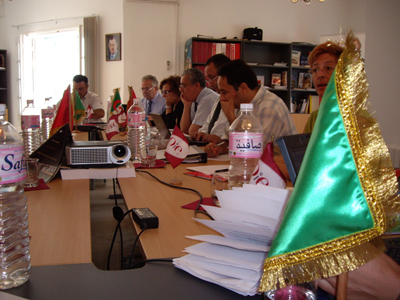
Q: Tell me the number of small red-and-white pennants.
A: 5